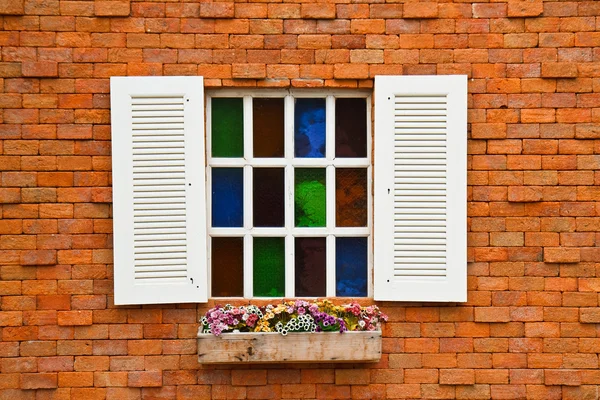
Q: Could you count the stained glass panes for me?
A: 12